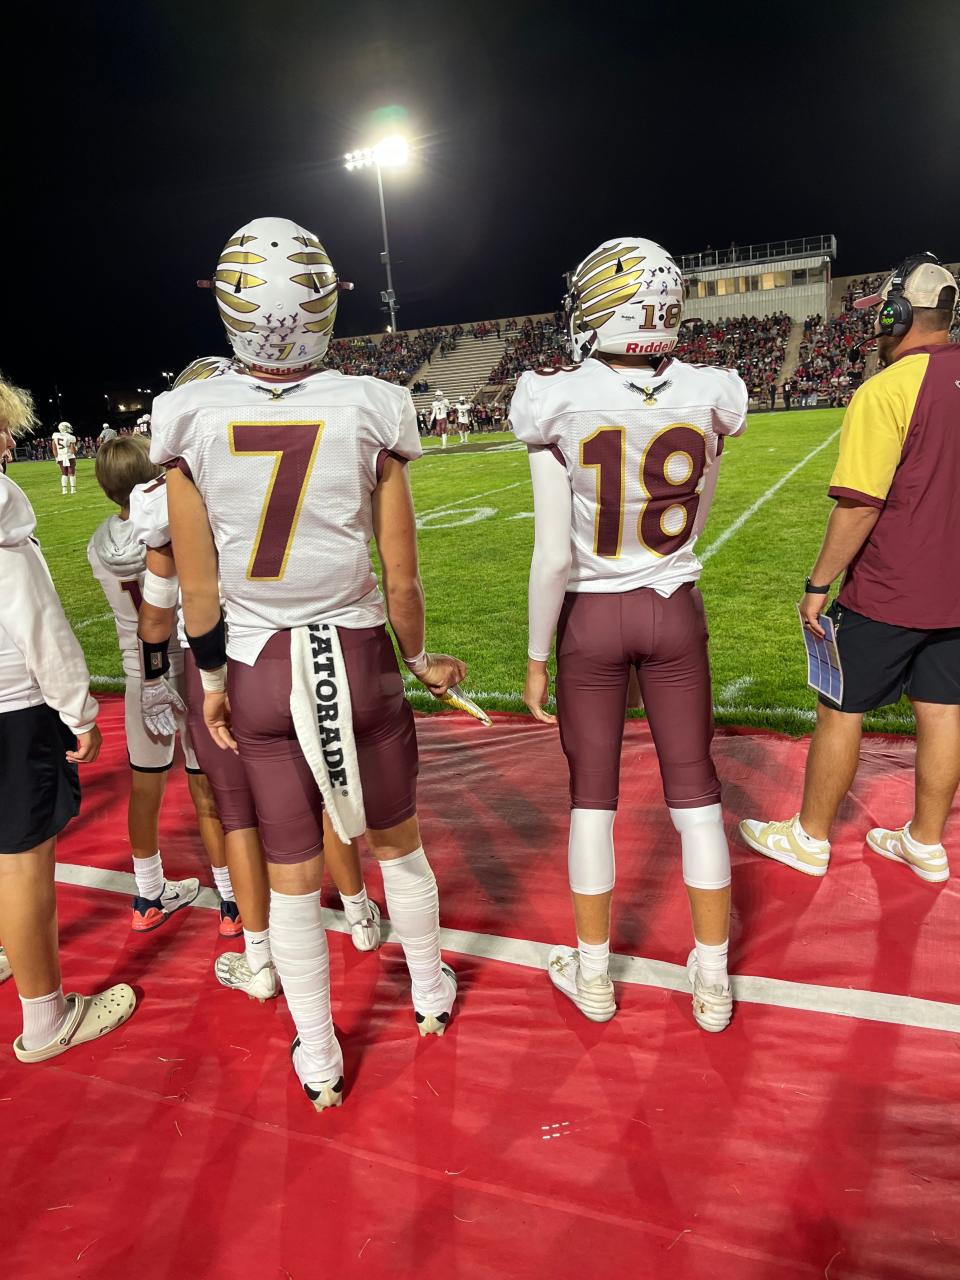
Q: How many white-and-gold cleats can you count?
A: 2